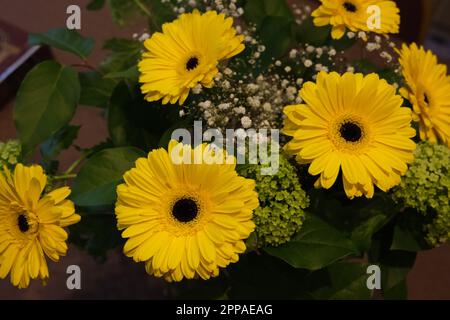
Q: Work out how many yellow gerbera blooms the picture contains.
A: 6